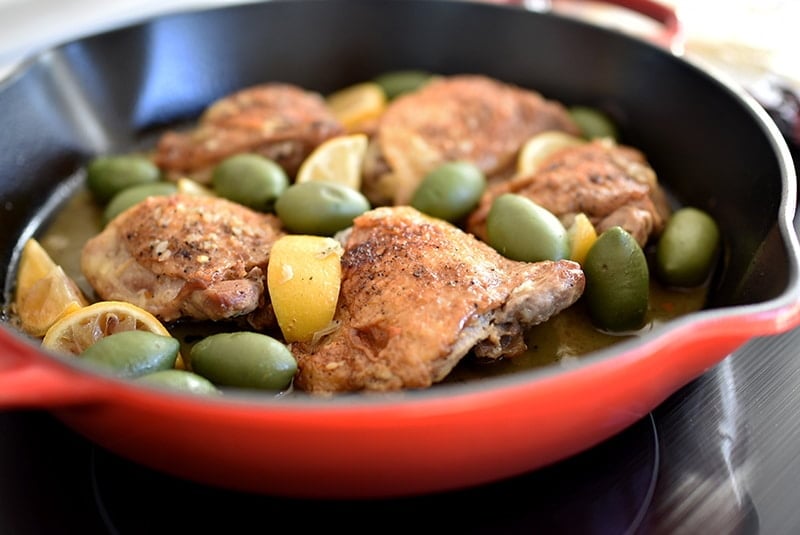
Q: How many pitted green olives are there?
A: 13